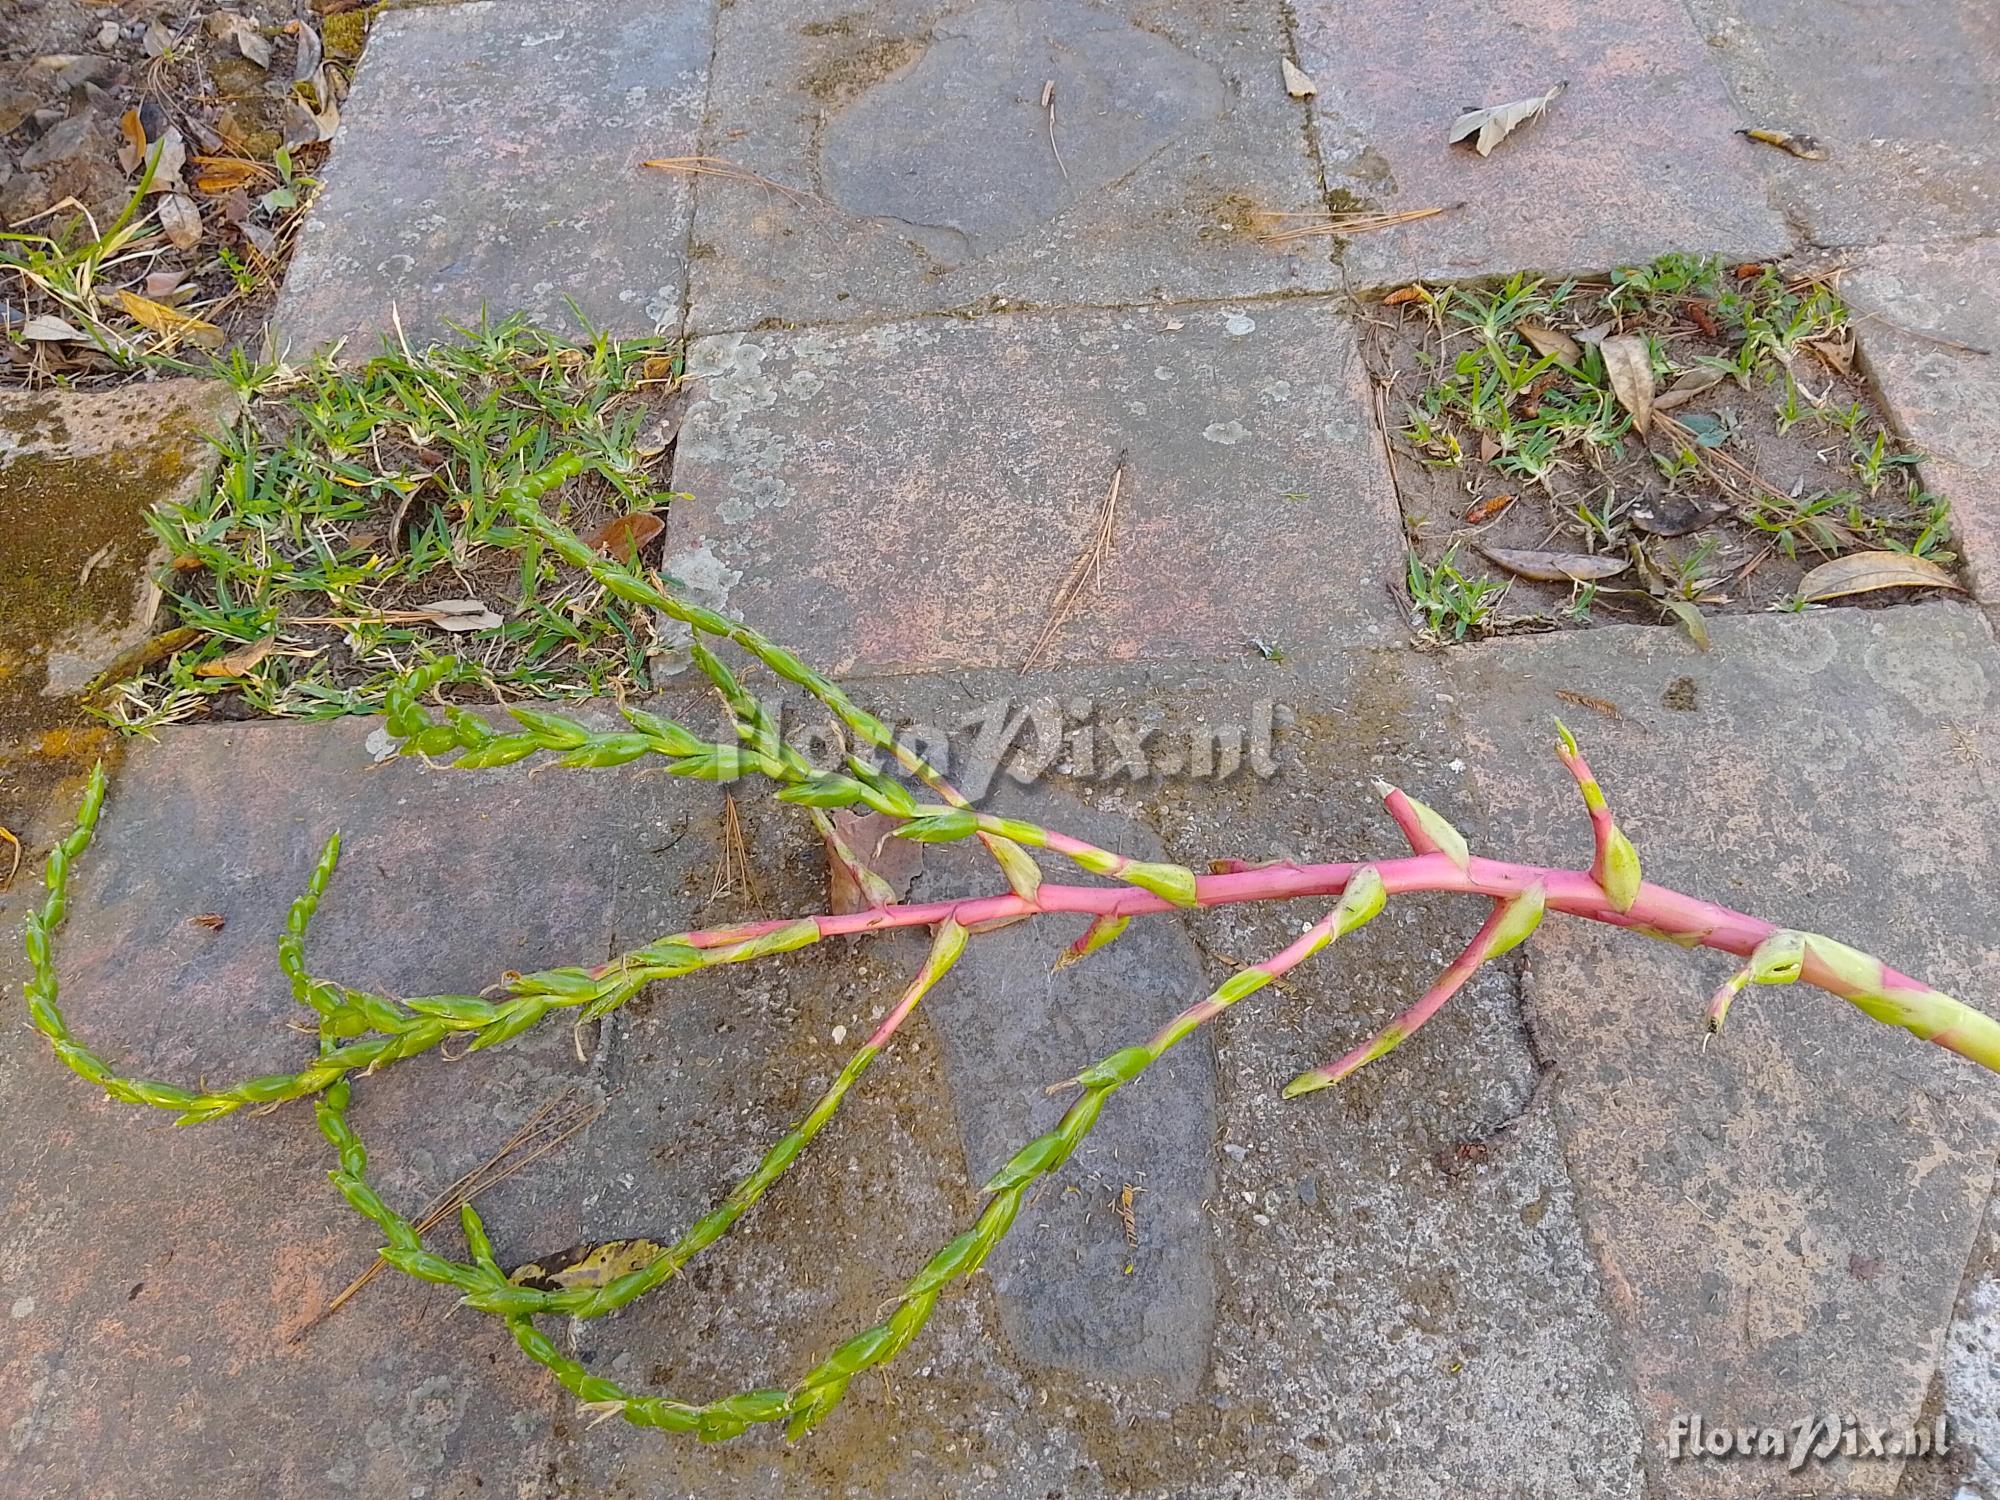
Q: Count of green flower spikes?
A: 7